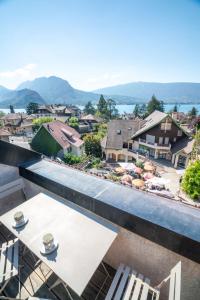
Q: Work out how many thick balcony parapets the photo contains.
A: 1